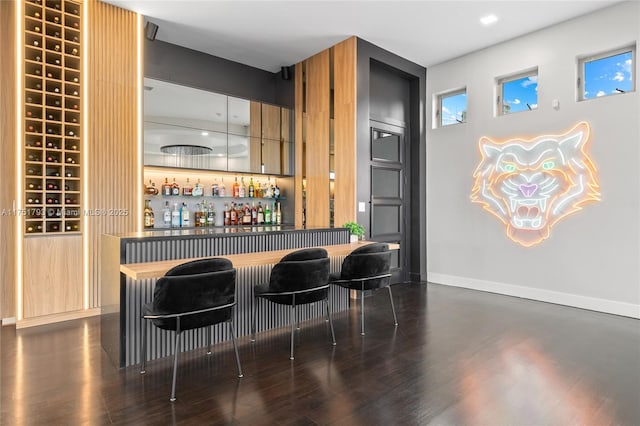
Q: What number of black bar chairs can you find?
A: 3